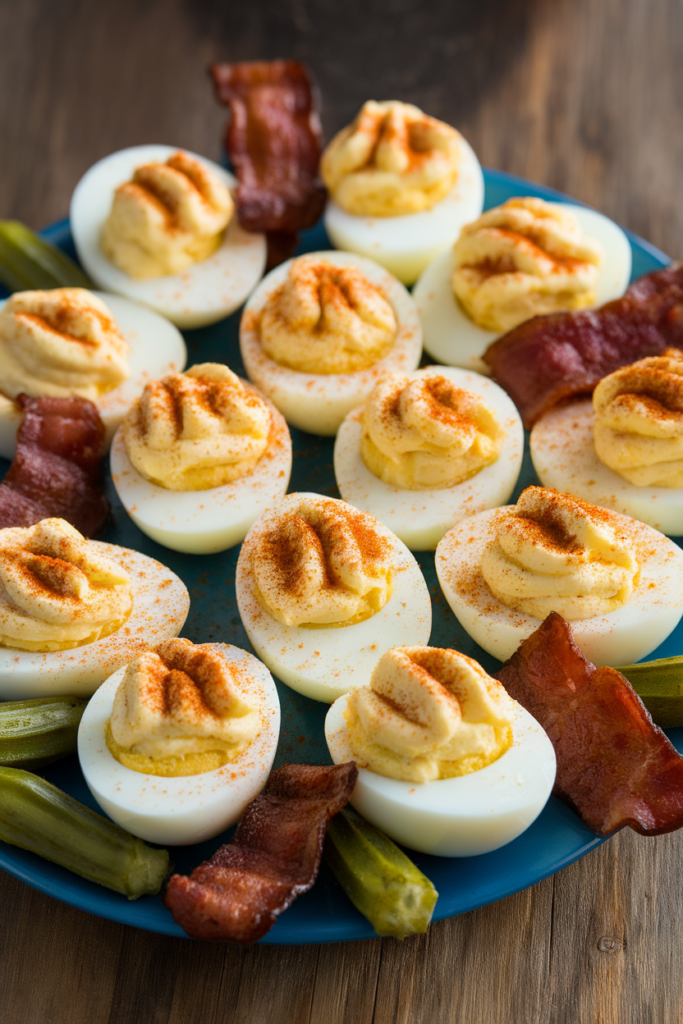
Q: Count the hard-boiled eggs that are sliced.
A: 13